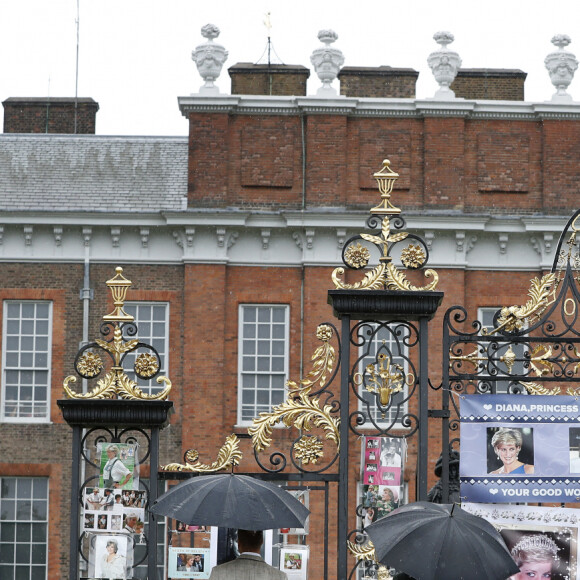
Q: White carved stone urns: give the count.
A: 4